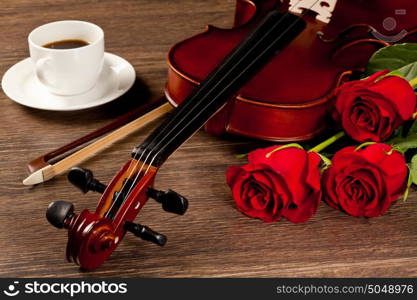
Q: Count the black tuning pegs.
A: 4